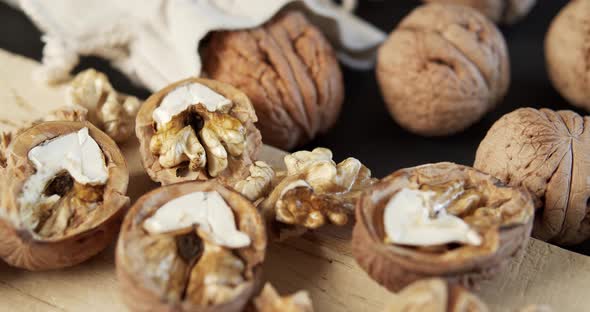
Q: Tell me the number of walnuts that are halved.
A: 4